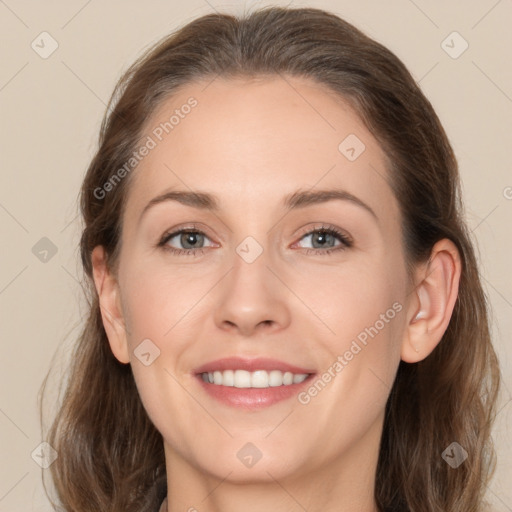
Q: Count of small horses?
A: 0